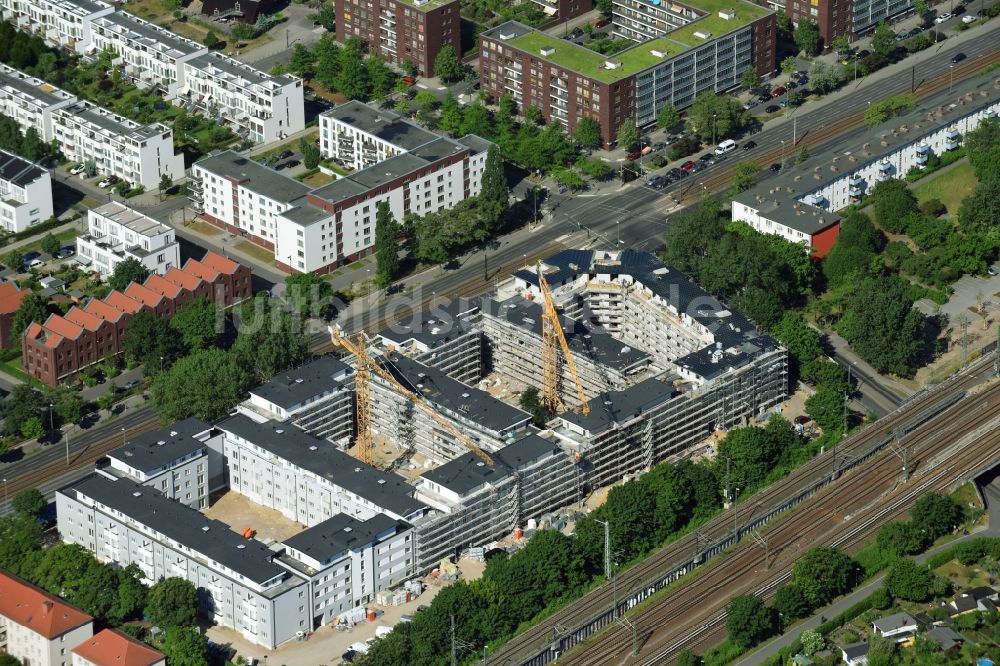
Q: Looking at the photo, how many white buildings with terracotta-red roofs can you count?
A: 2